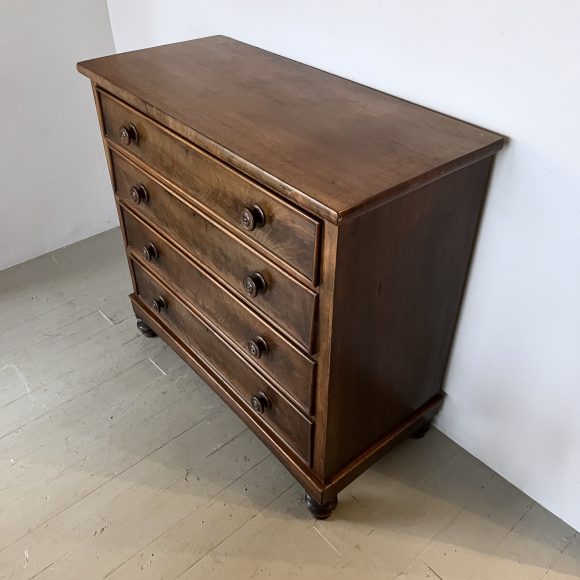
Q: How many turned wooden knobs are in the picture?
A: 8